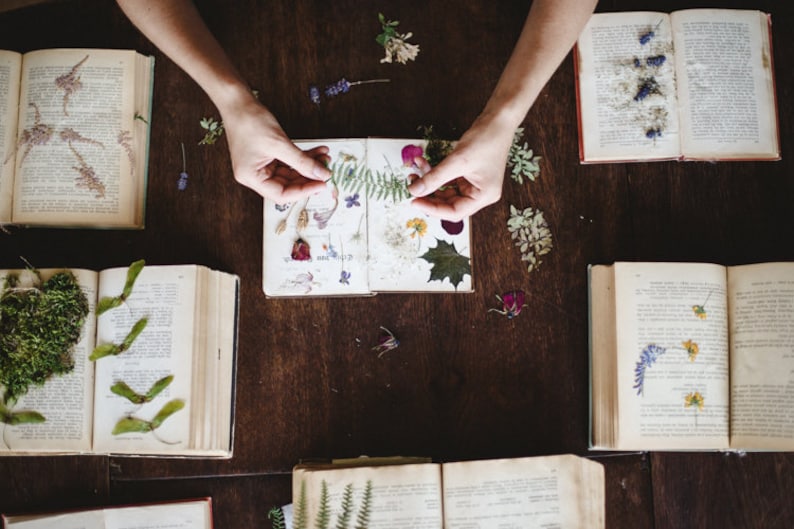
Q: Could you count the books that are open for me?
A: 7